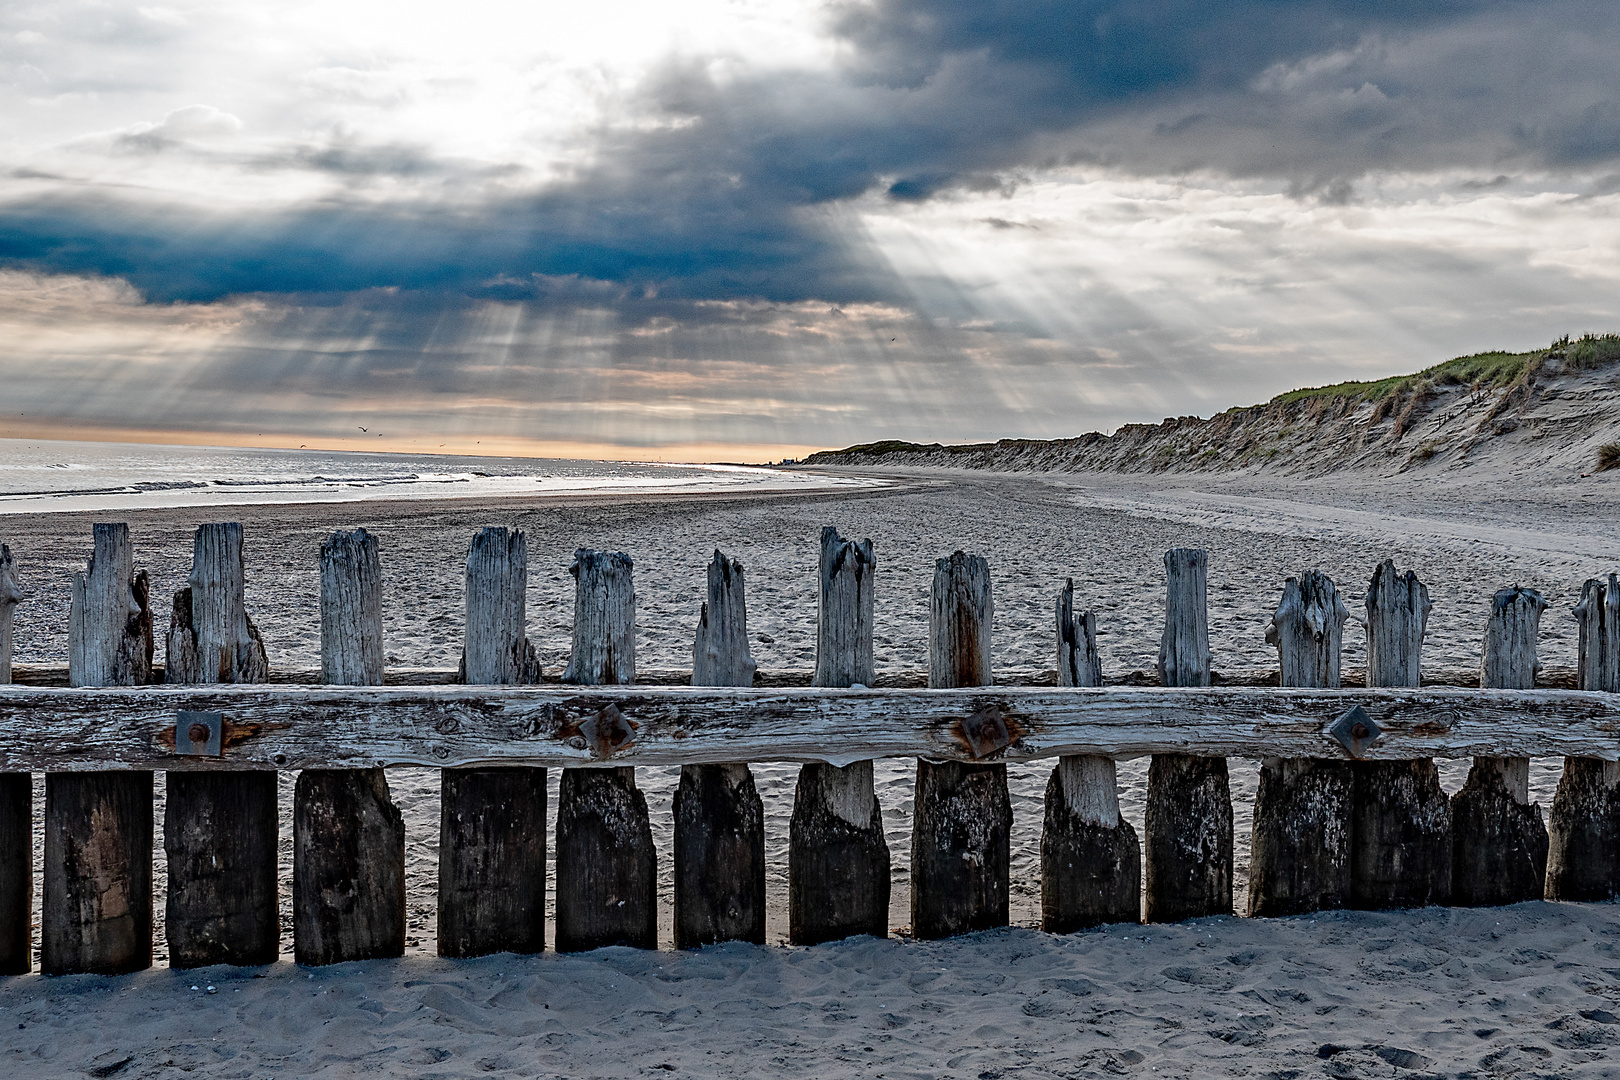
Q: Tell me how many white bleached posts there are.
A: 15